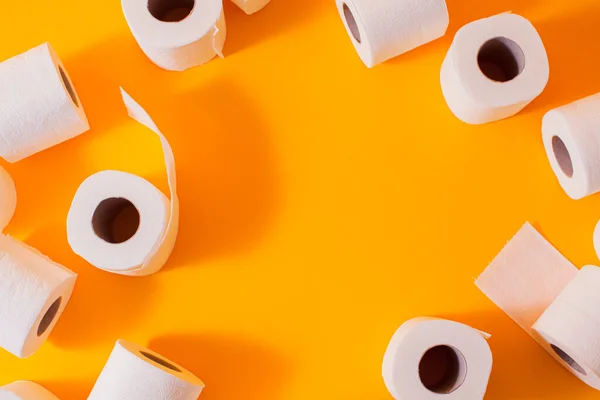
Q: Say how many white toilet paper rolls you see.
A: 14